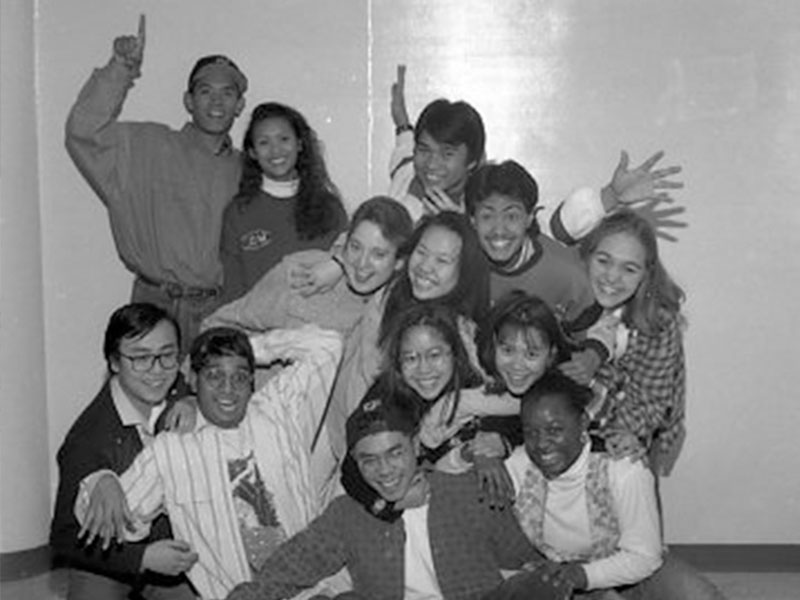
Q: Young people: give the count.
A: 13